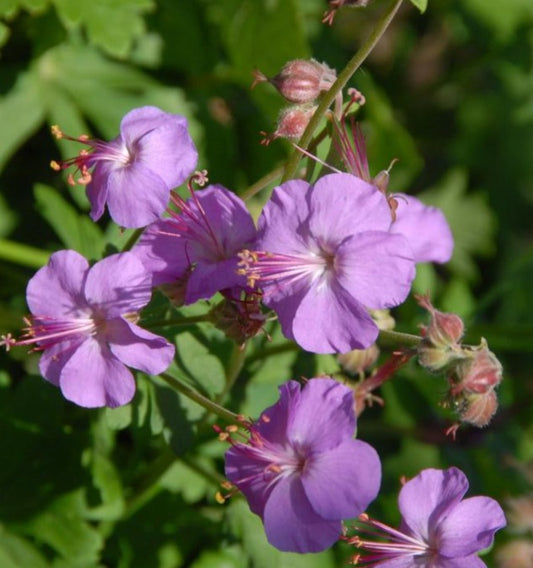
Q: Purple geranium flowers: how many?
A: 7